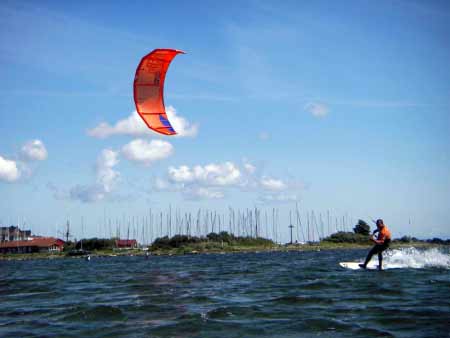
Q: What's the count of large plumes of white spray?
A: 1